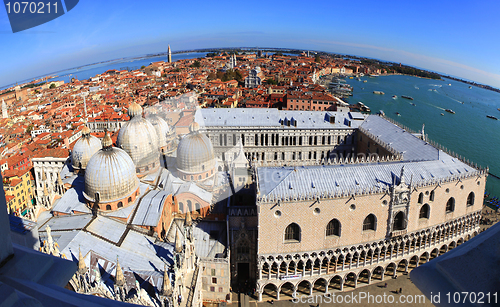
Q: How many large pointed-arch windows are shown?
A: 7